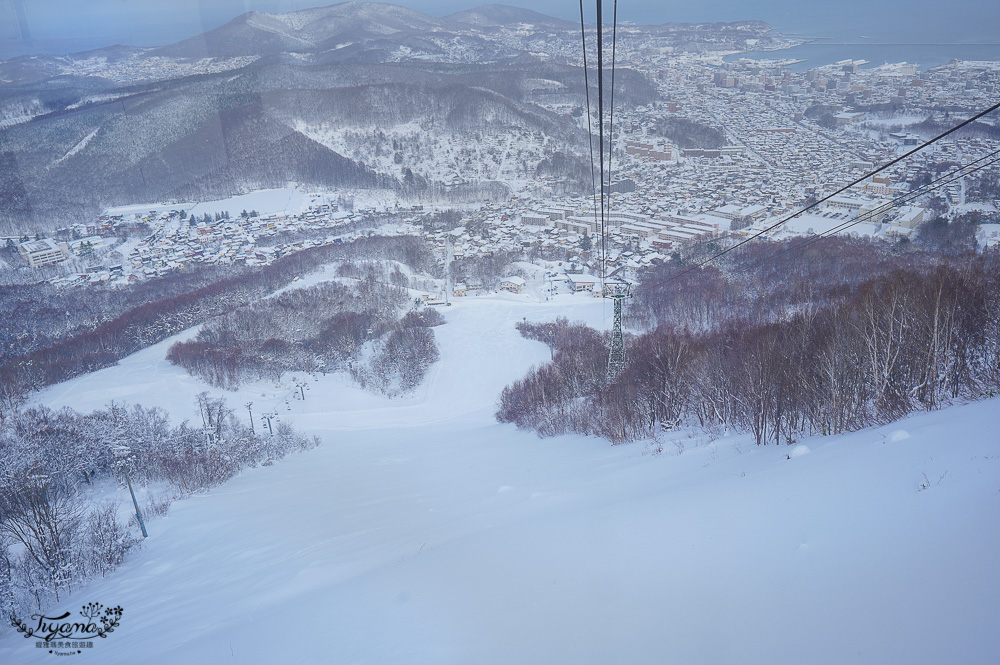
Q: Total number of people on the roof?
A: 0